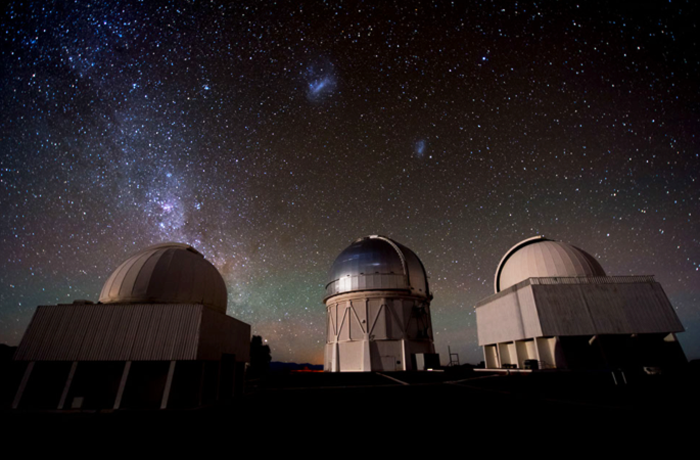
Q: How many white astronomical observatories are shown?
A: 2